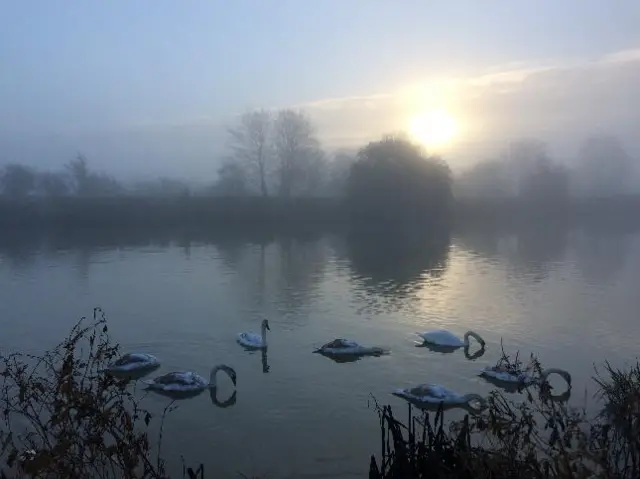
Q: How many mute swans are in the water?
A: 7